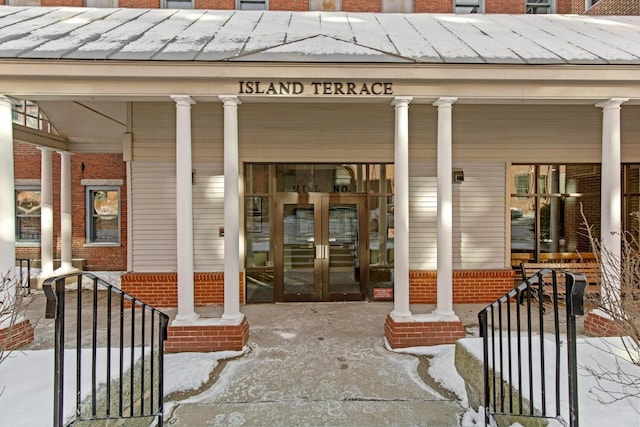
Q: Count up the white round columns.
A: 8